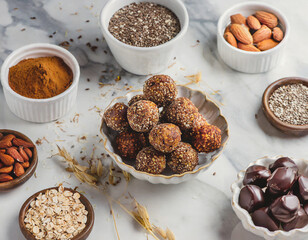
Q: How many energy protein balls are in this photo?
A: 11